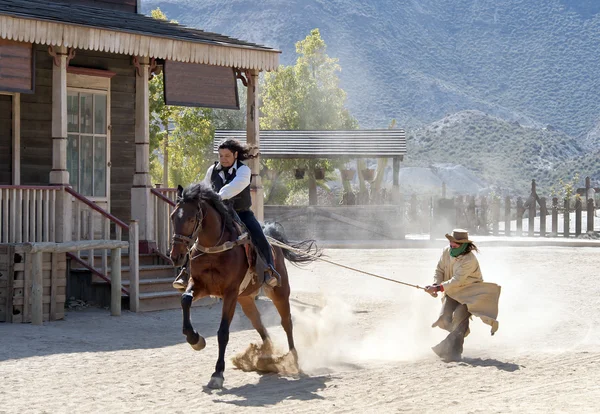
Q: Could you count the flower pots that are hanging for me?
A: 4